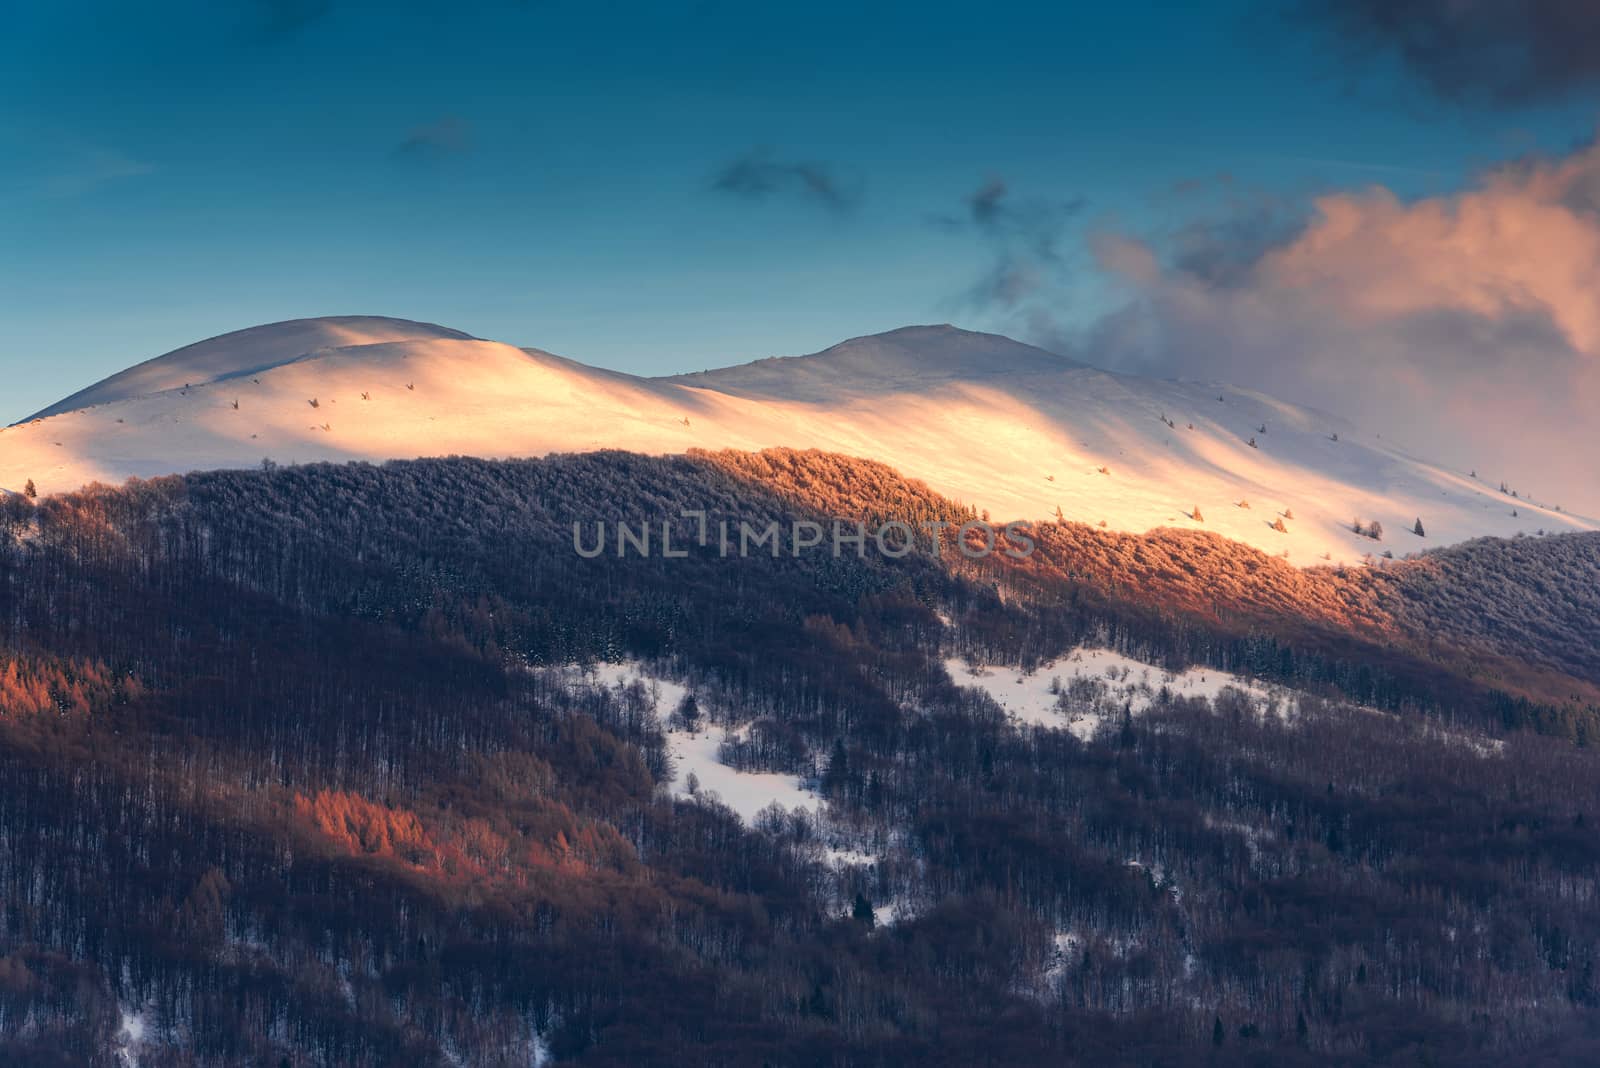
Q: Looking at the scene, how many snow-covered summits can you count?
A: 2